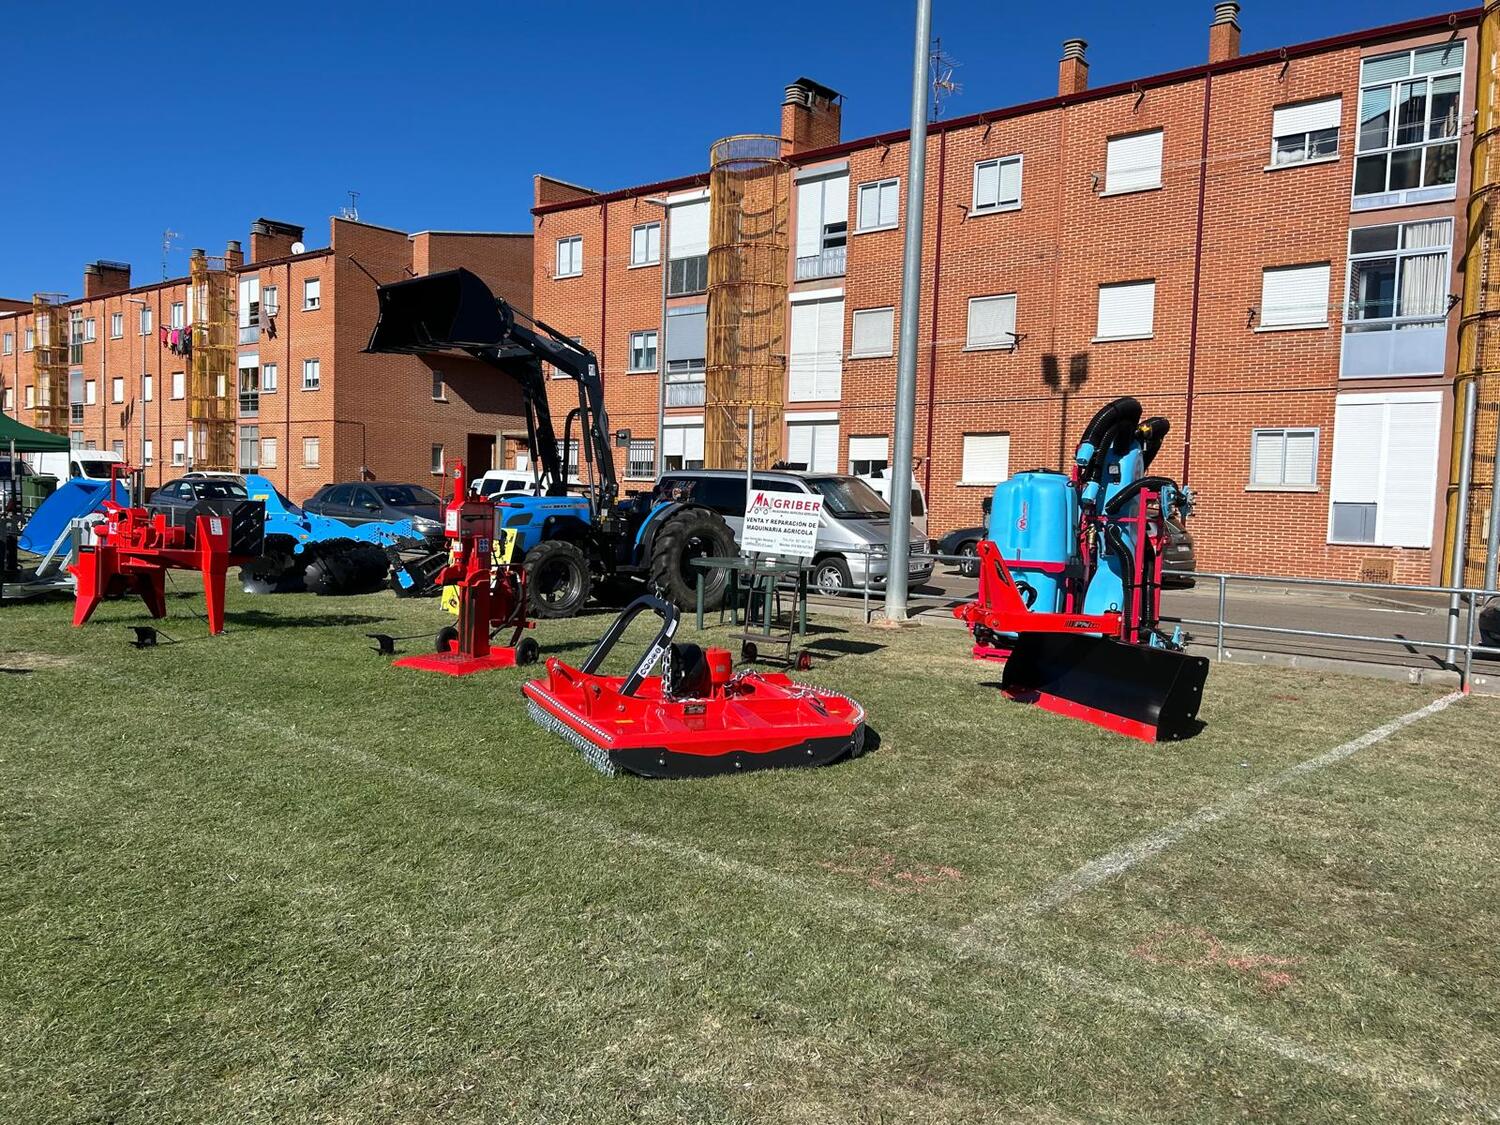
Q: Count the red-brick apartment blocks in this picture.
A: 2